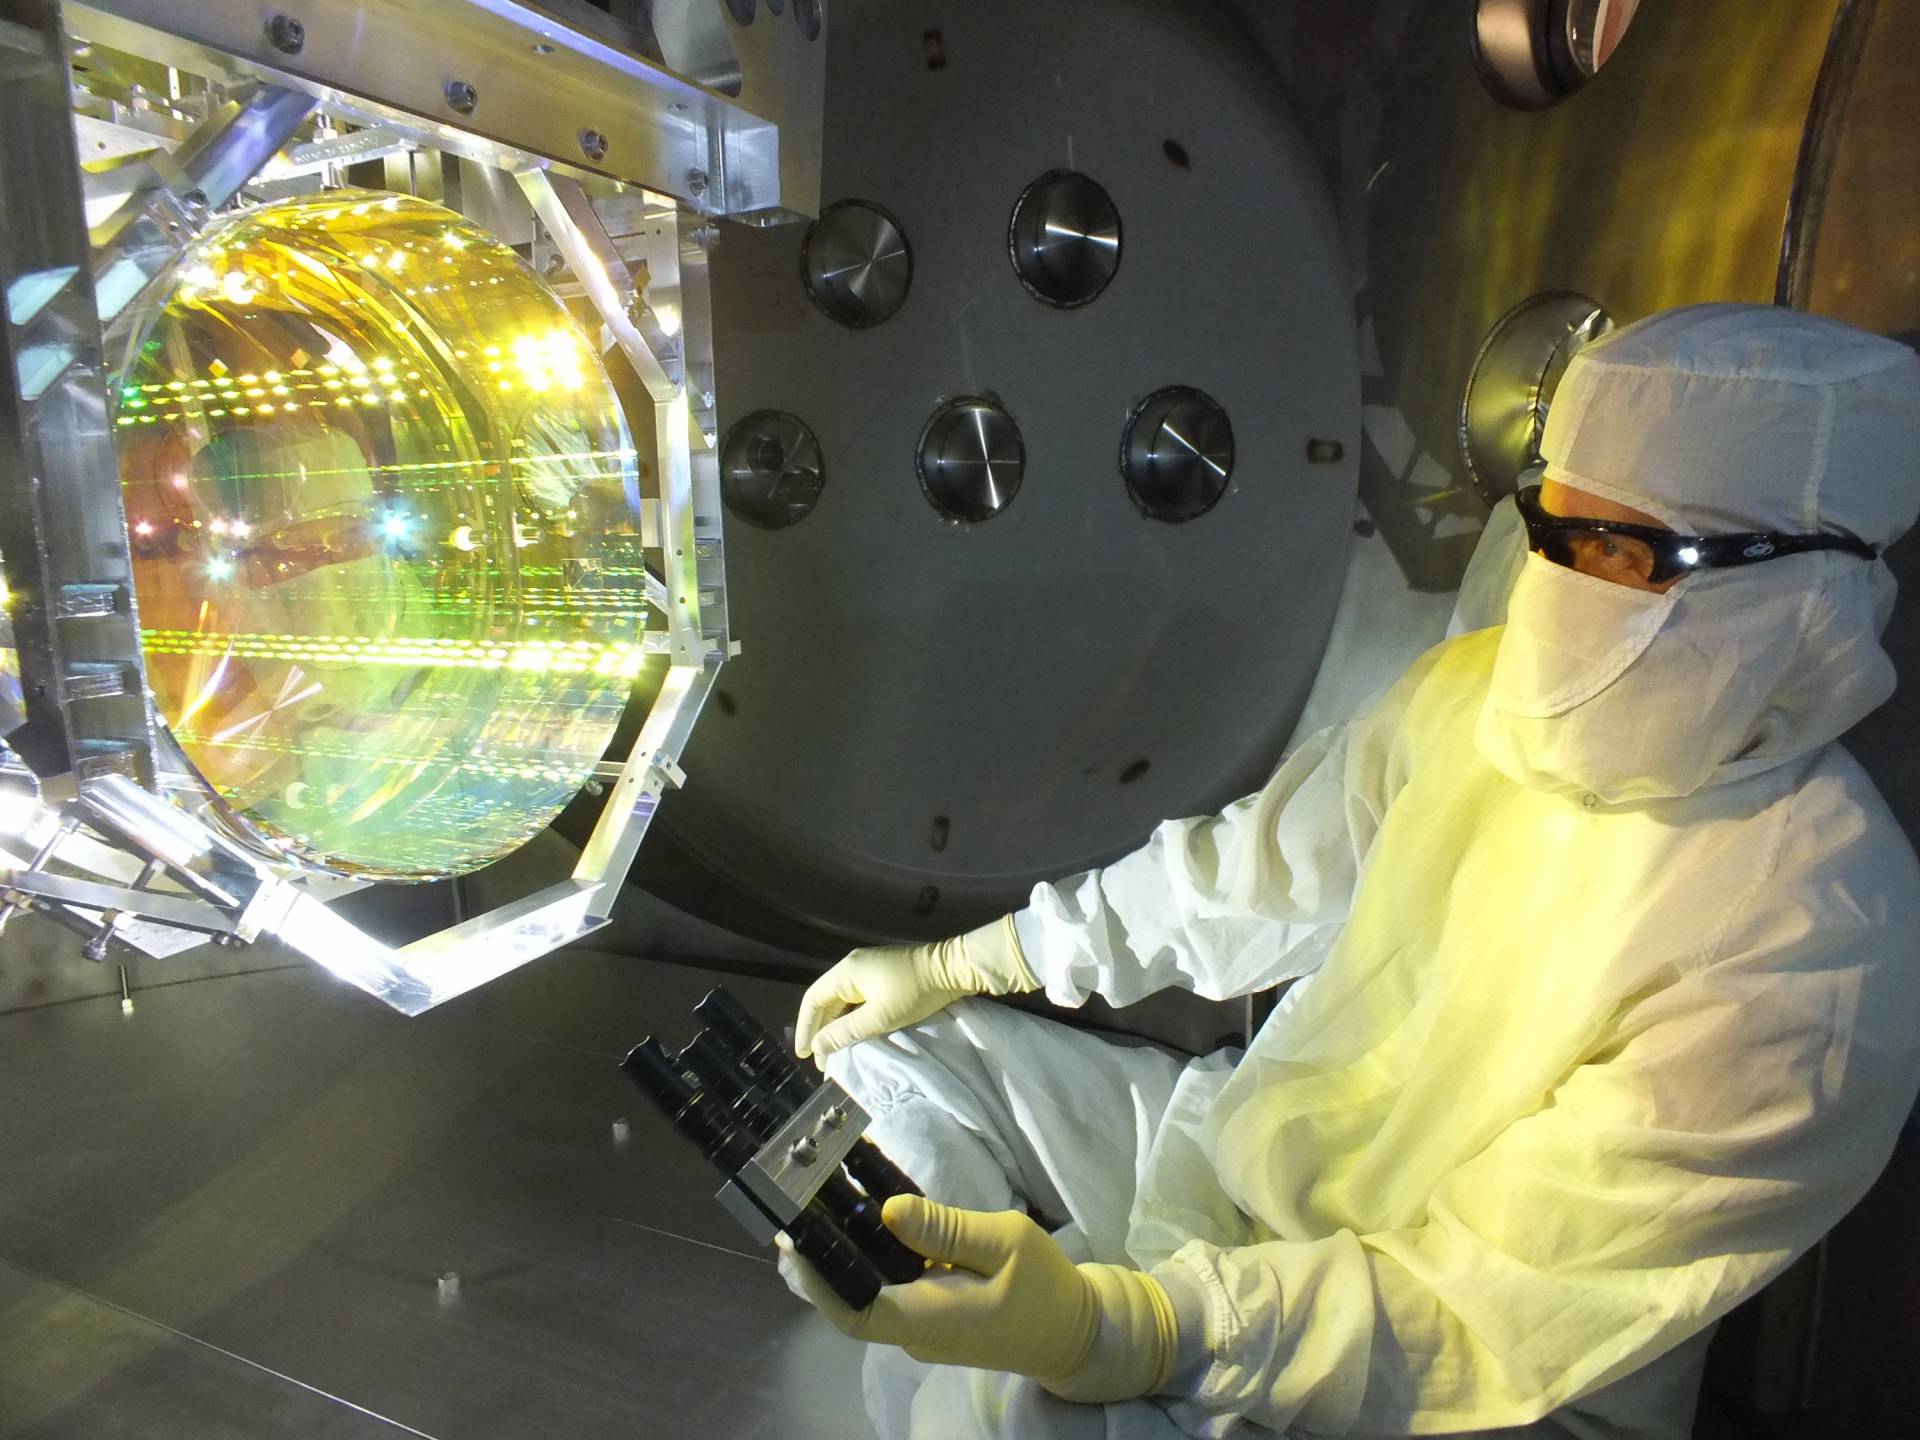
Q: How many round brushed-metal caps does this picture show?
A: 5